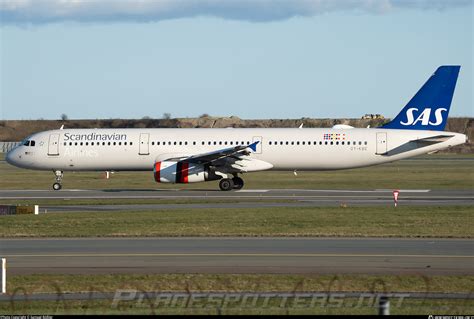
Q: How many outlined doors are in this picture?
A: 4